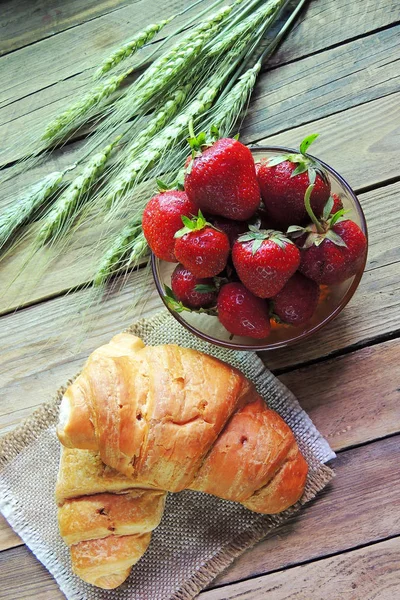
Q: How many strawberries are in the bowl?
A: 11